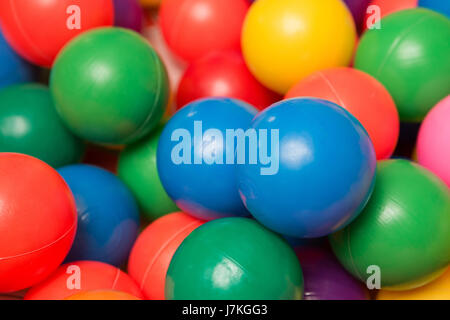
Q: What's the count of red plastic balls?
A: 8